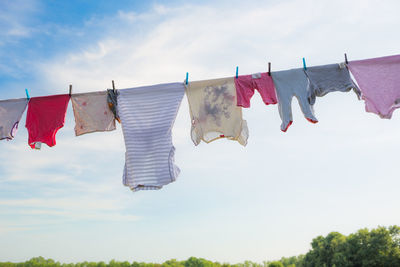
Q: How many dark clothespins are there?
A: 4